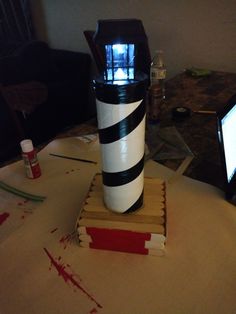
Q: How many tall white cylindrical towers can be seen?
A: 1